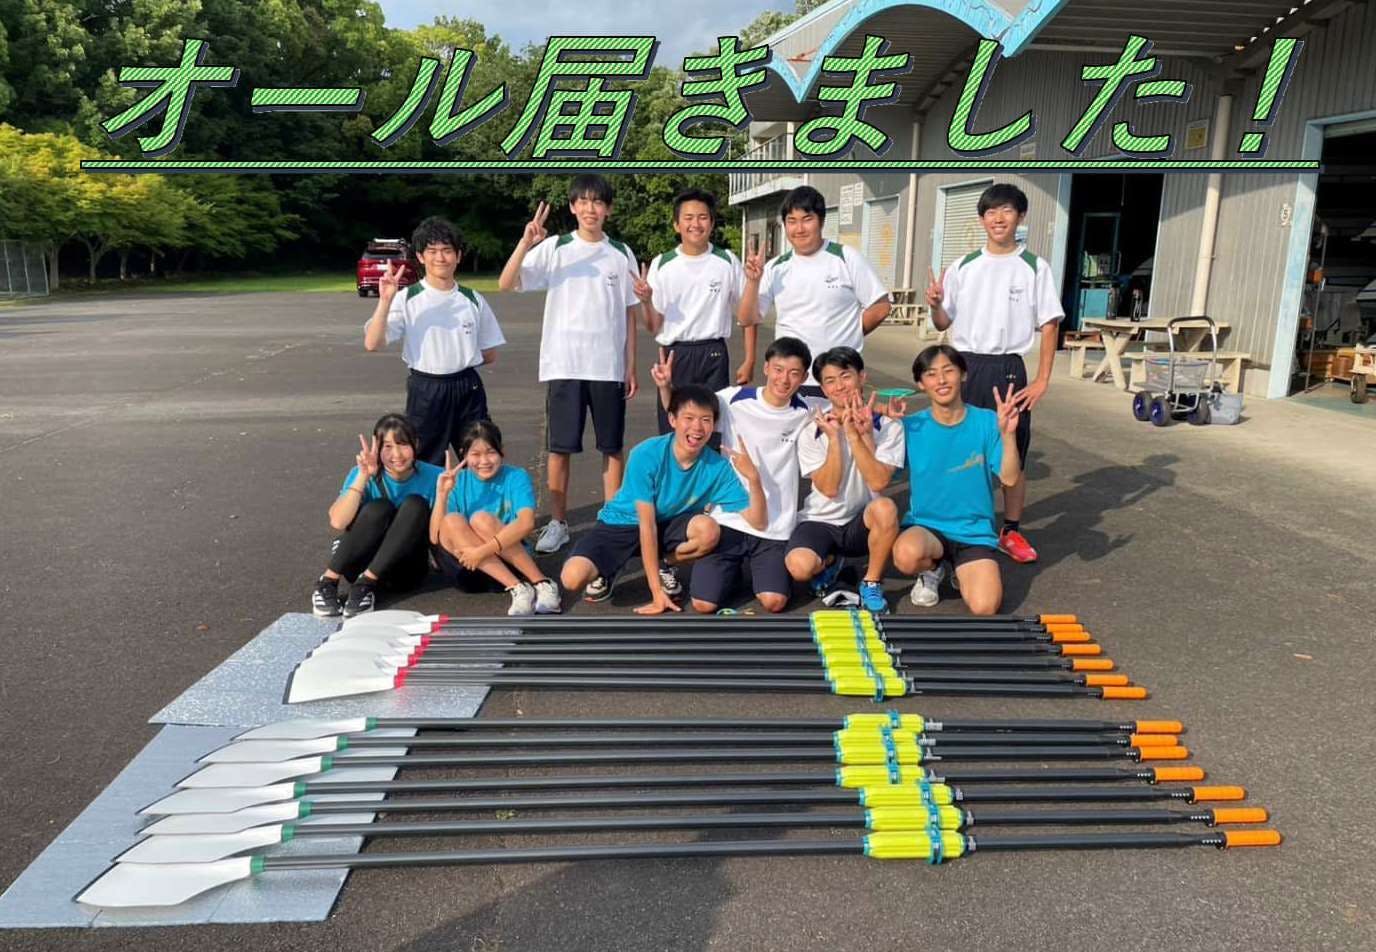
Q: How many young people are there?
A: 11